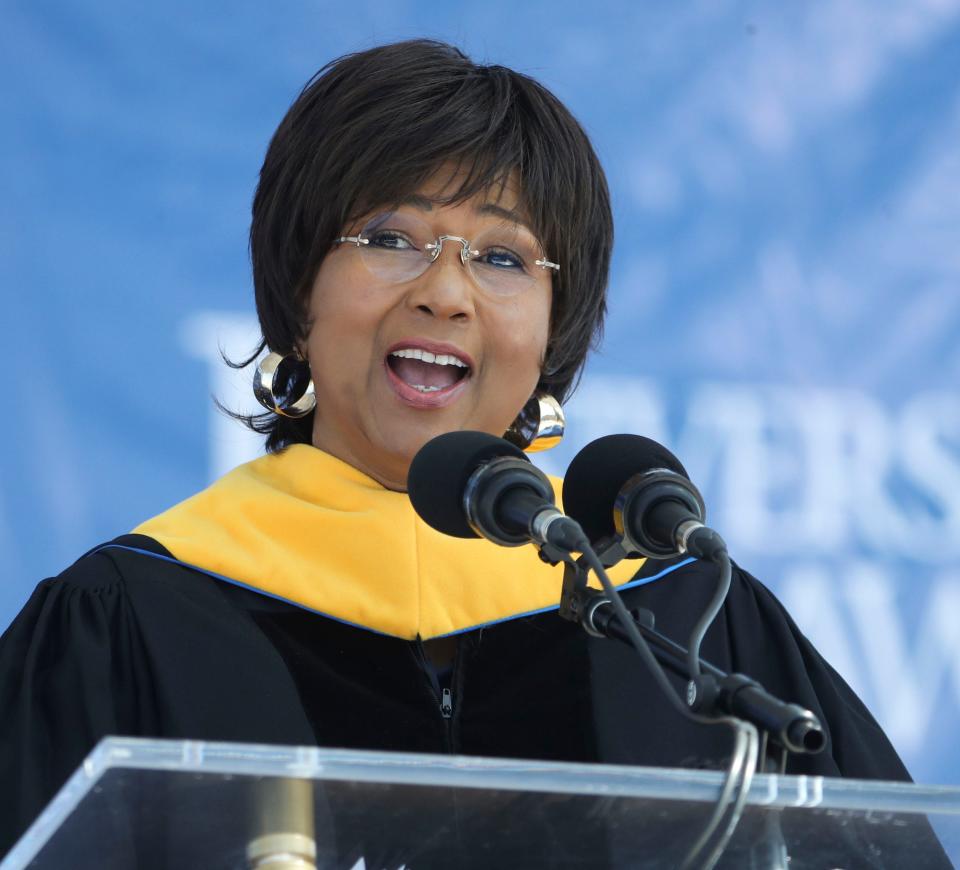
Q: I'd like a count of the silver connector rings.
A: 2